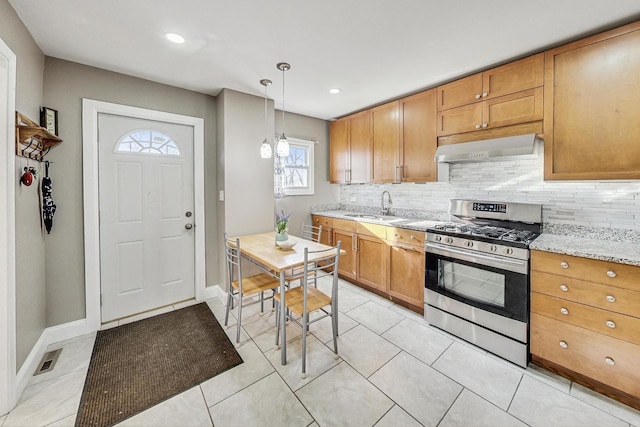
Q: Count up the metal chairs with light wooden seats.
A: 3